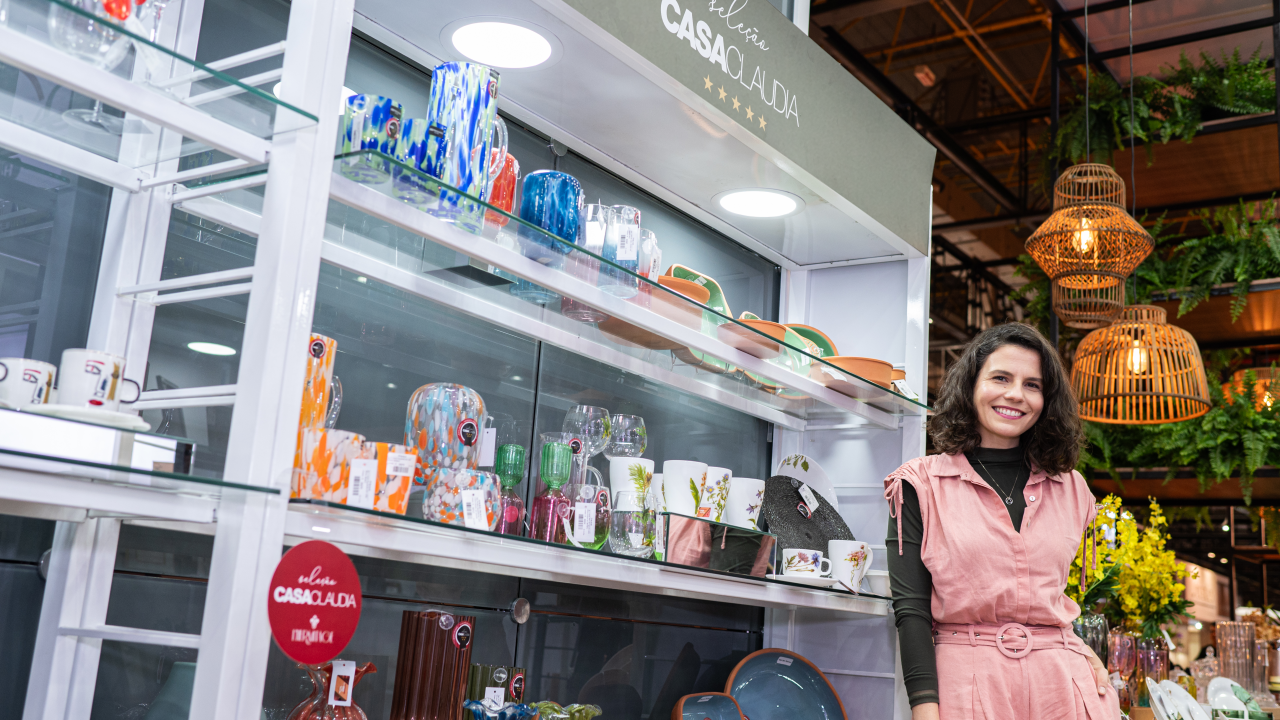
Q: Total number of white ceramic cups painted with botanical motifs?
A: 7